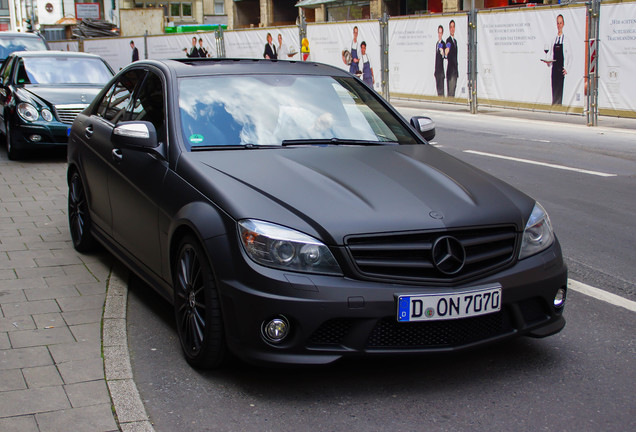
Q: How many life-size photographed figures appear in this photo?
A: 10